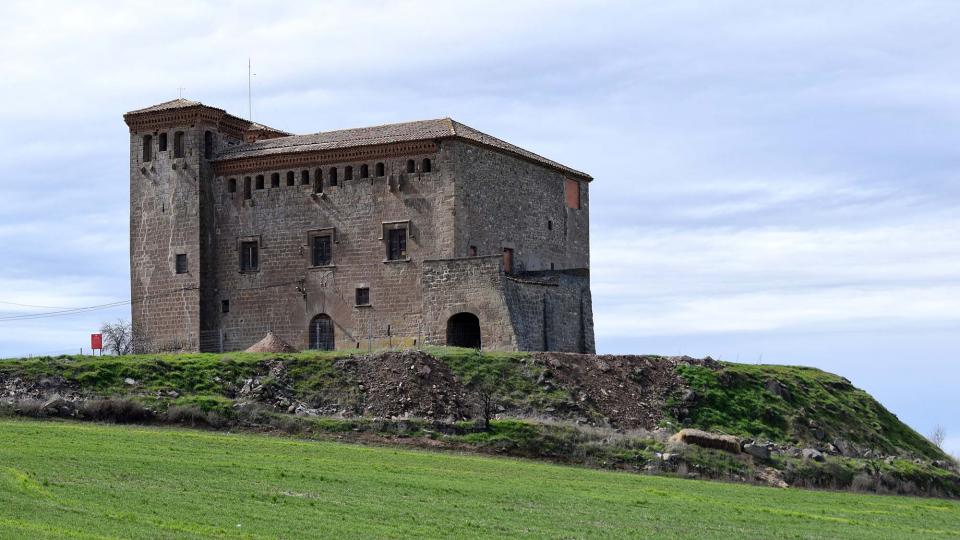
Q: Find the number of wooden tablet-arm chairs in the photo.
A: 0